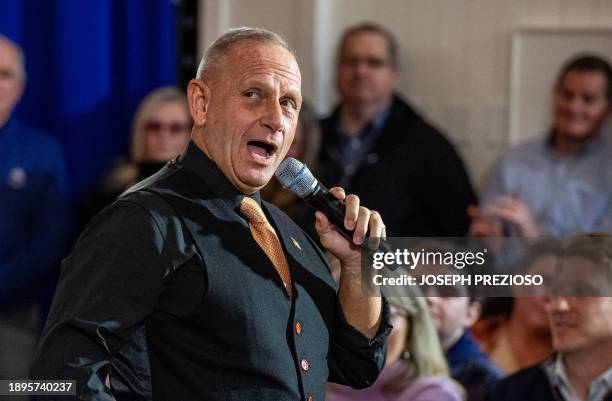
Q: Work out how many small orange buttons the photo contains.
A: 3